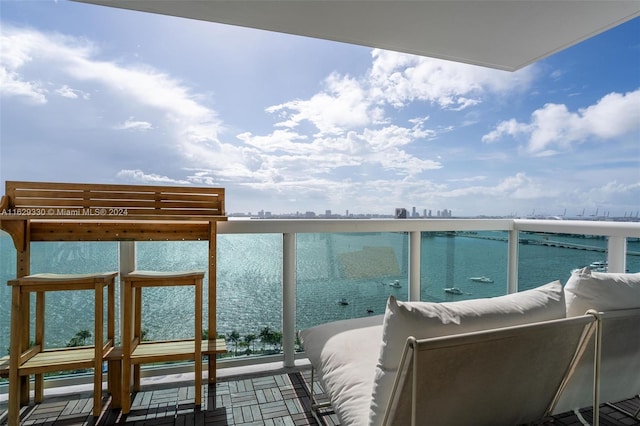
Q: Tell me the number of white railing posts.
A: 5